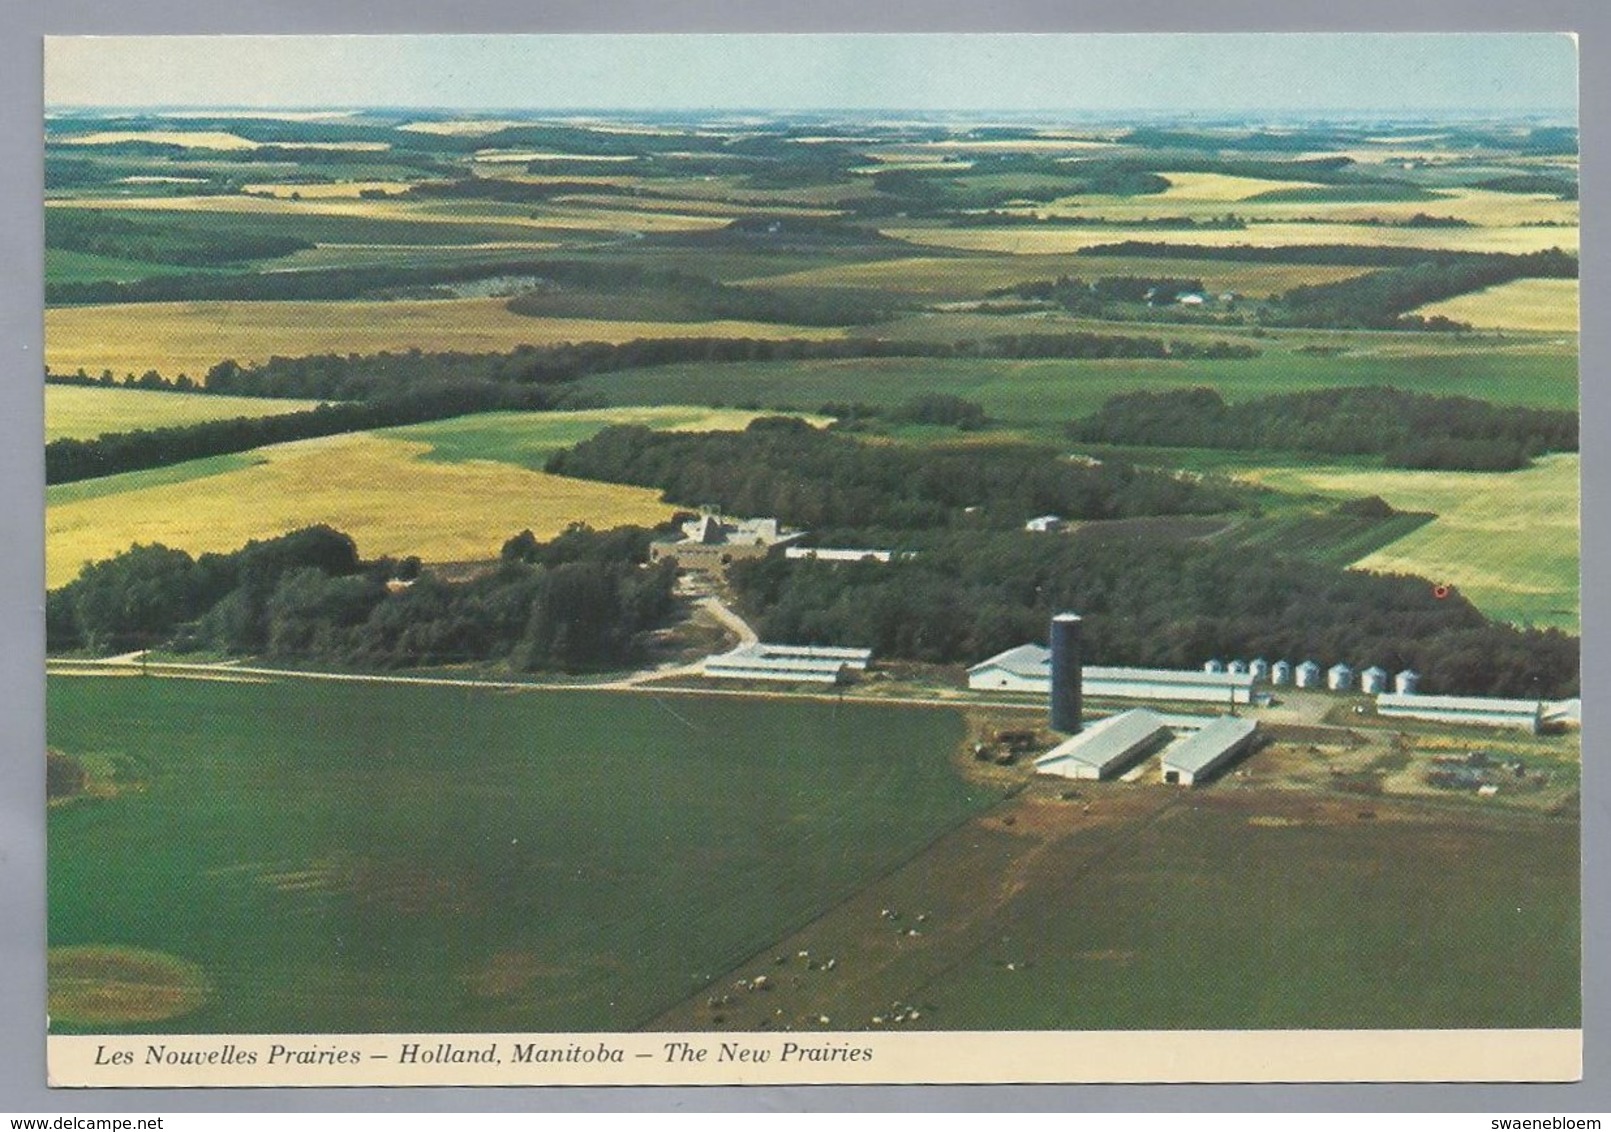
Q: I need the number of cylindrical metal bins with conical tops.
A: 8